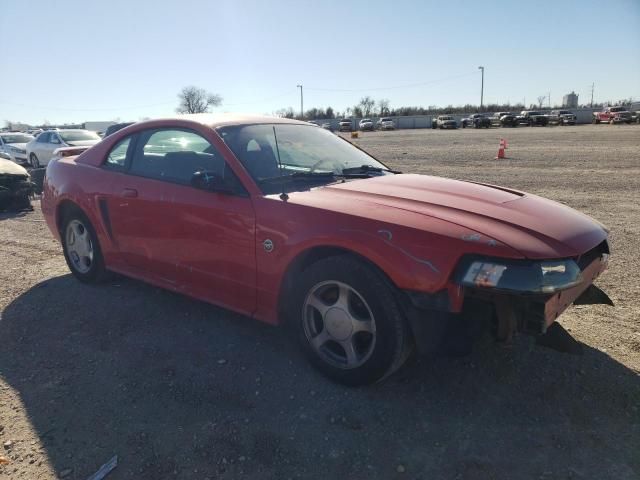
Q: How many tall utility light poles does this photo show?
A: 2